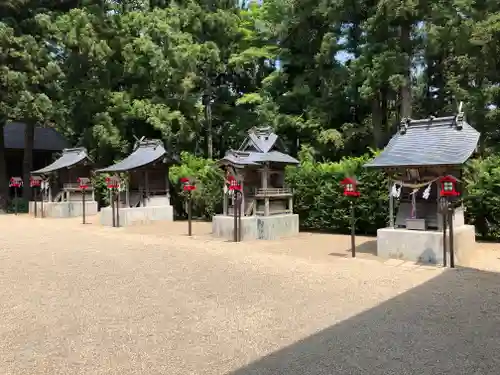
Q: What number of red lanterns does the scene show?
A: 8